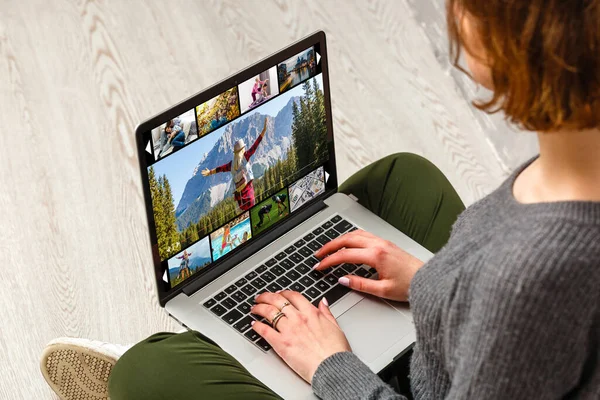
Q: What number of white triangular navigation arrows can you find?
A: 4